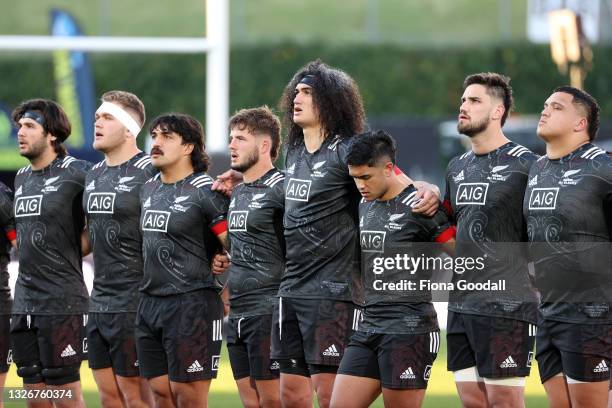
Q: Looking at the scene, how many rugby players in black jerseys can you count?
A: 8